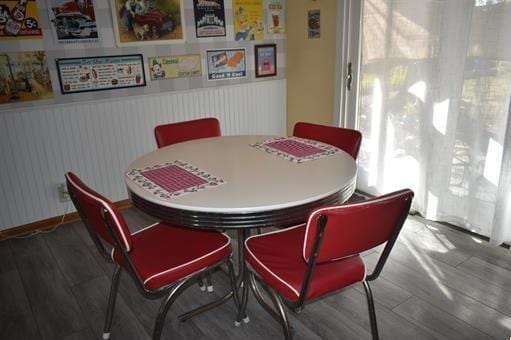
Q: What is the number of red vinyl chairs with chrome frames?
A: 4